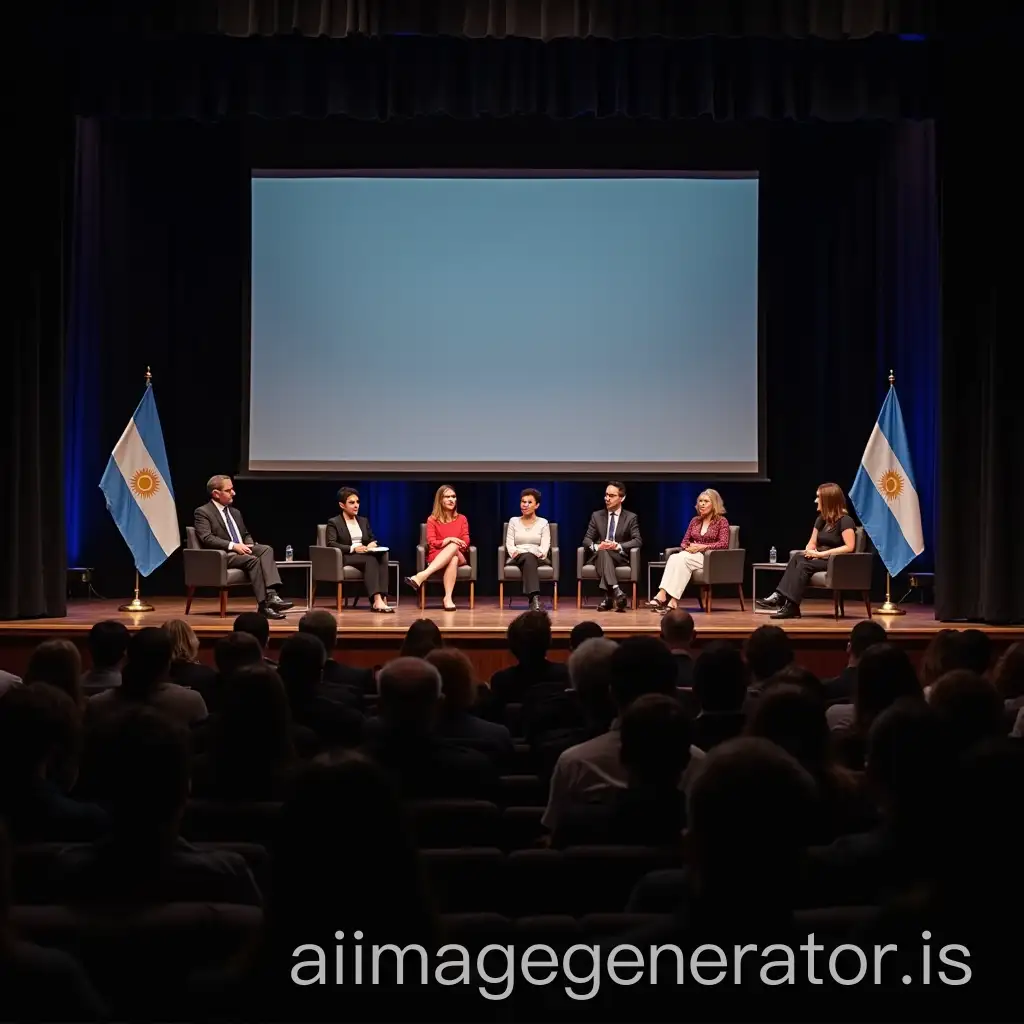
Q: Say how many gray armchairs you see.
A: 7